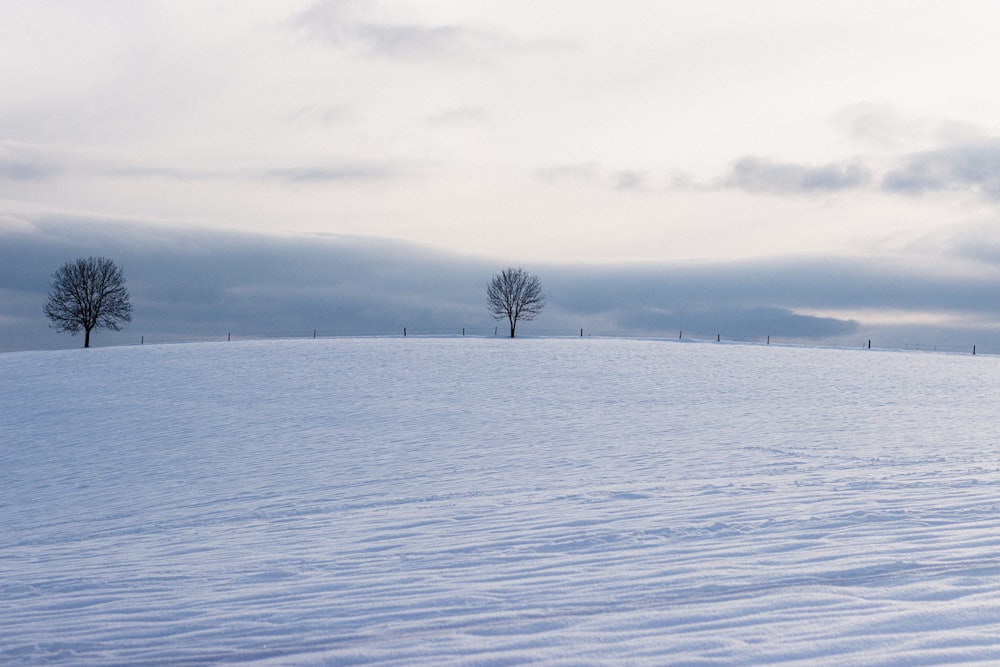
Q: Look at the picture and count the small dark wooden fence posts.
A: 12